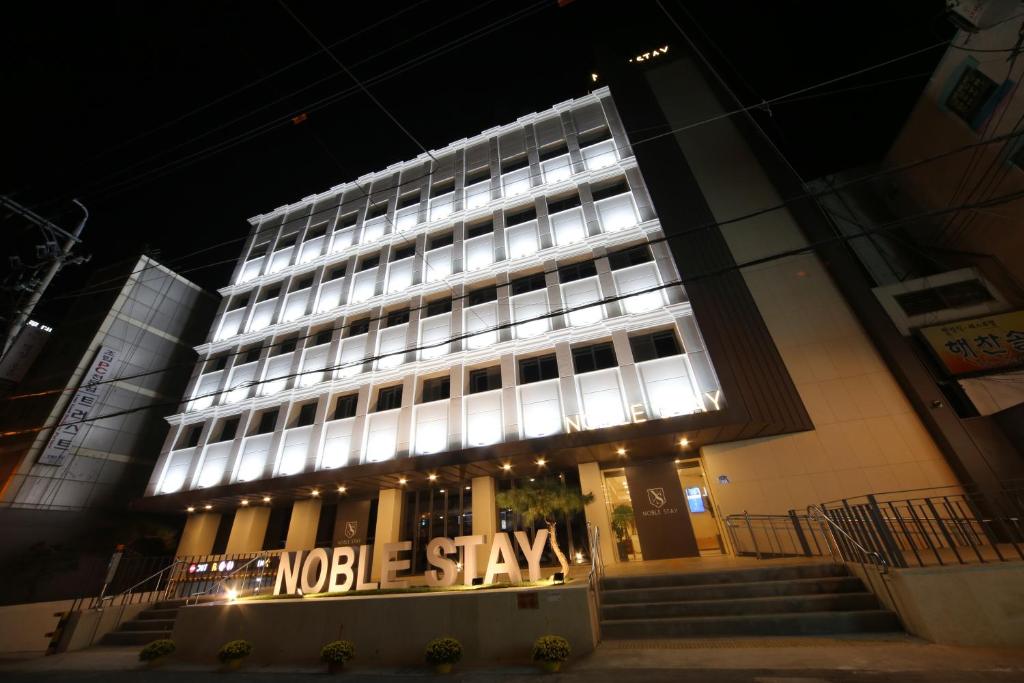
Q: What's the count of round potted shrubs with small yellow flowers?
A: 5